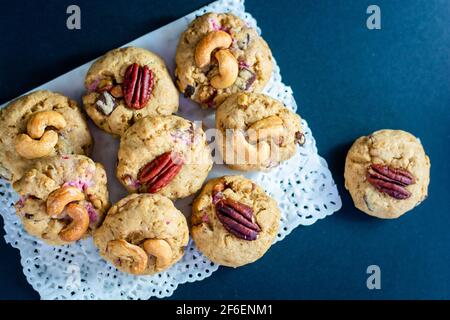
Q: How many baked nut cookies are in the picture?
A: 9